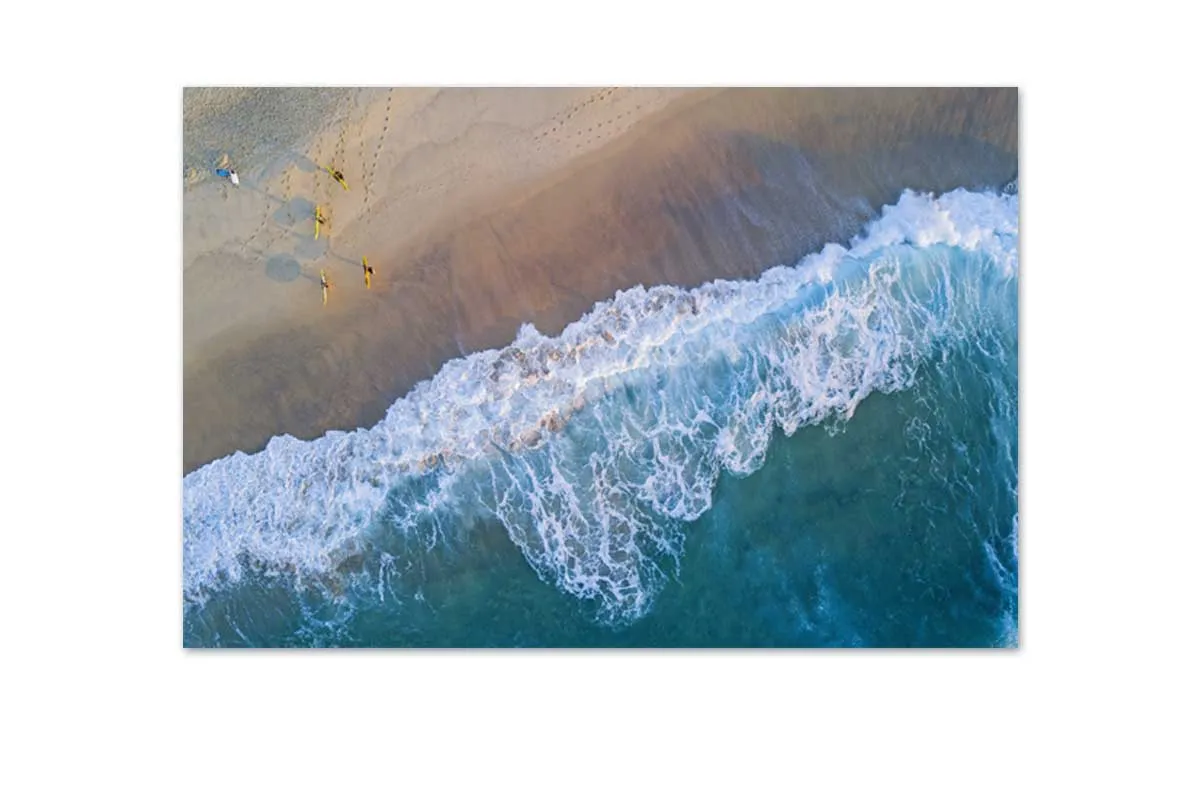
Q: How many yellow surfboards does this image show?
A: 4